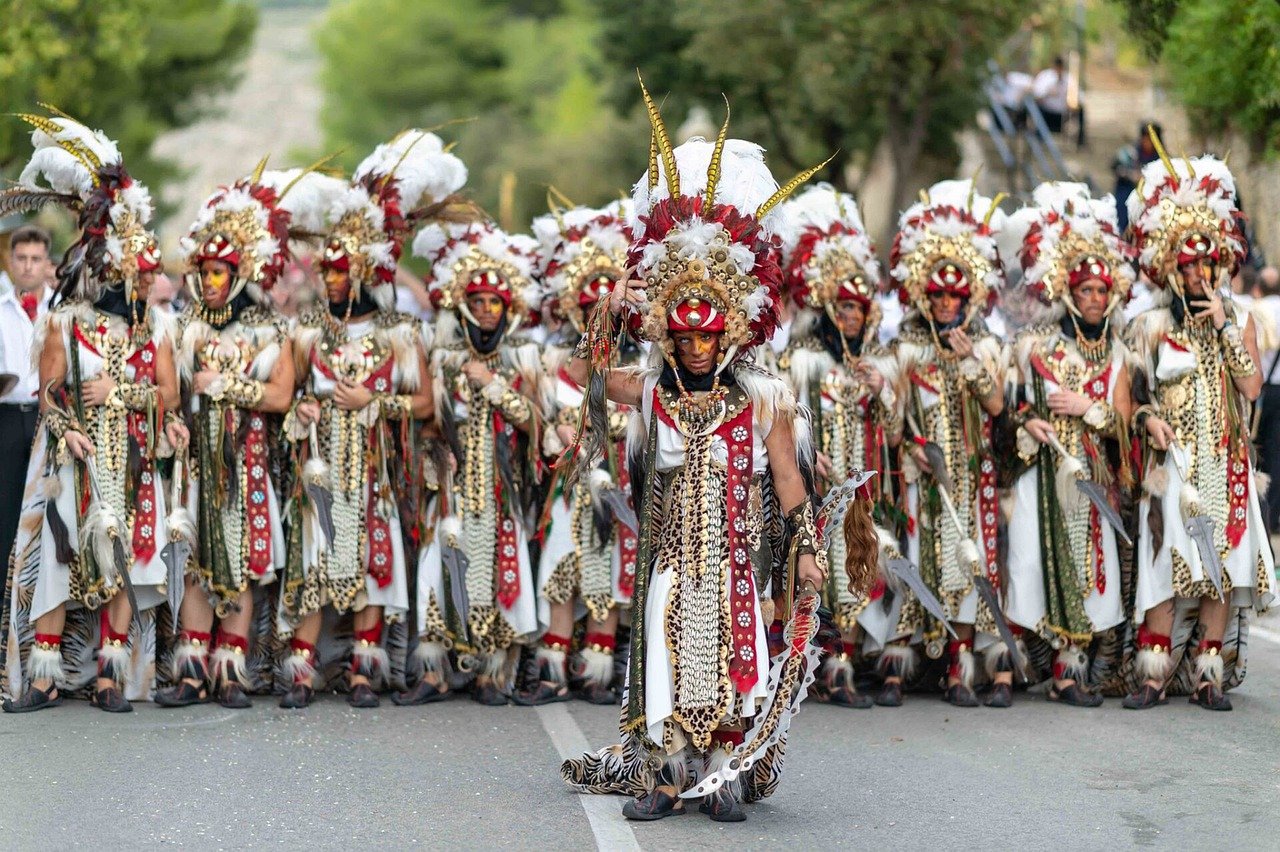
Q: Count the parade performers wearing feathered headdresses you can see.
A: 10